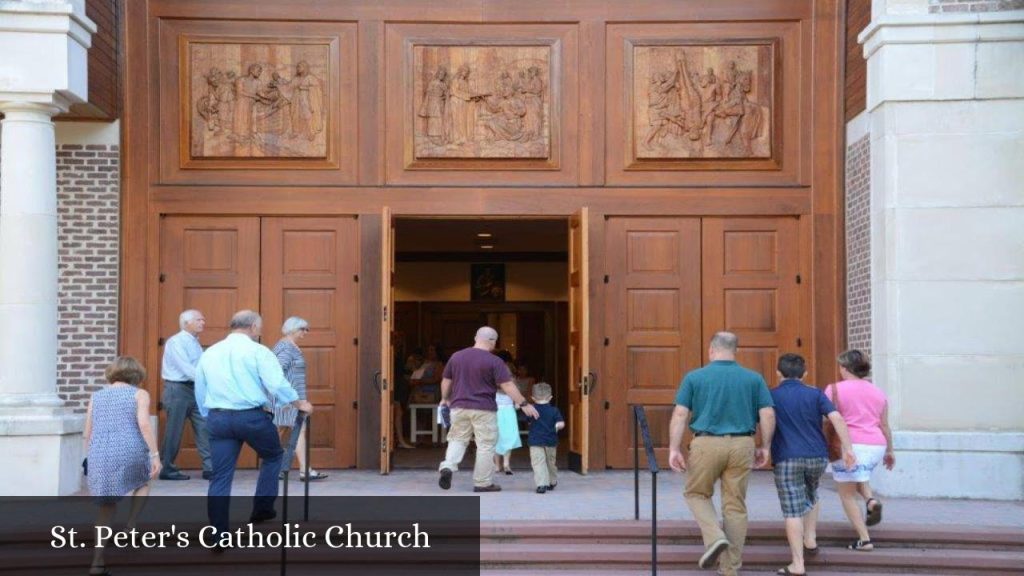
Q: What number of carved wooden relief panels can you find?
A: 3